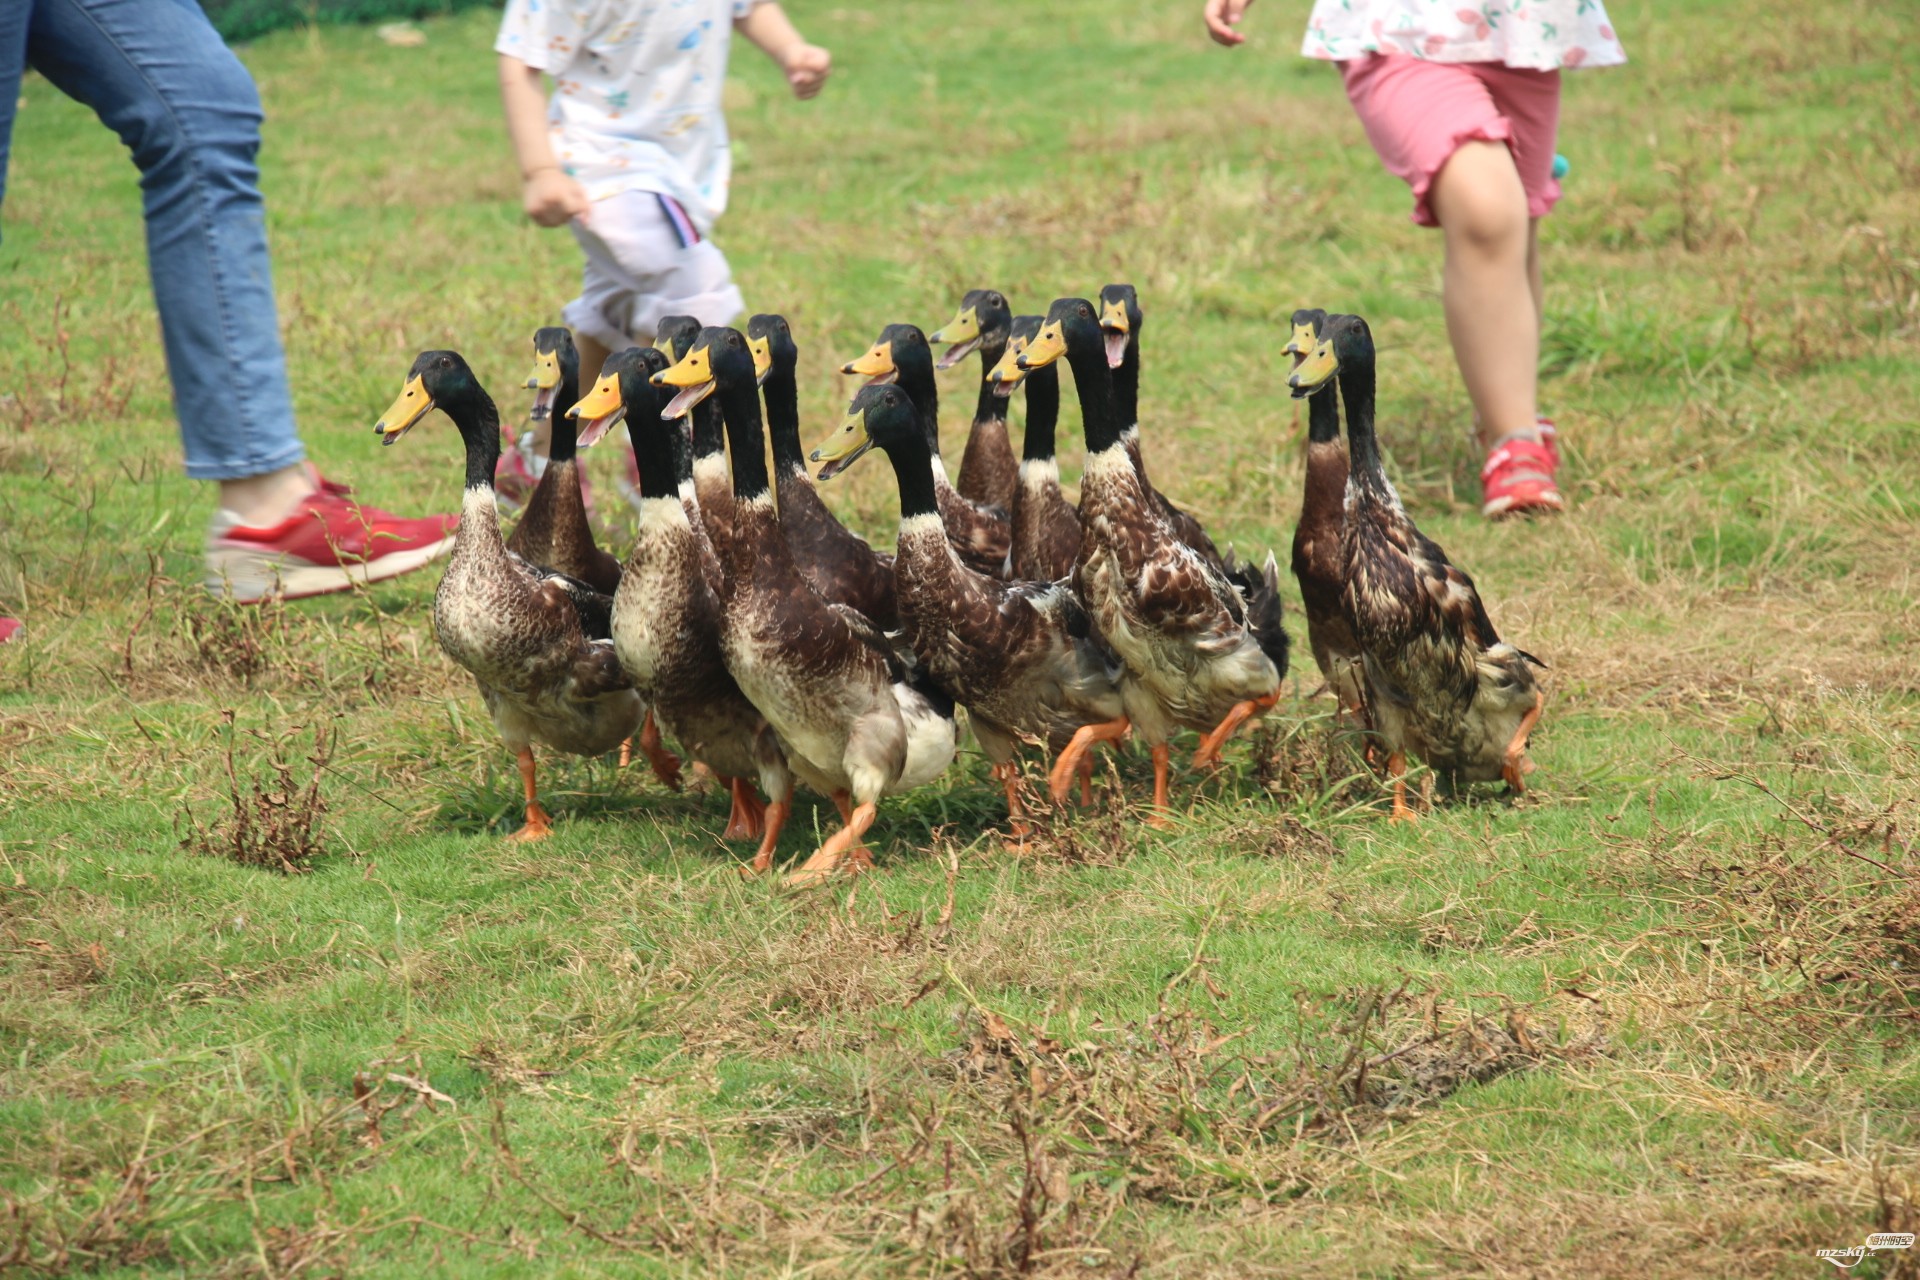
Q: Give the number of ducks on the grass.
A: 15